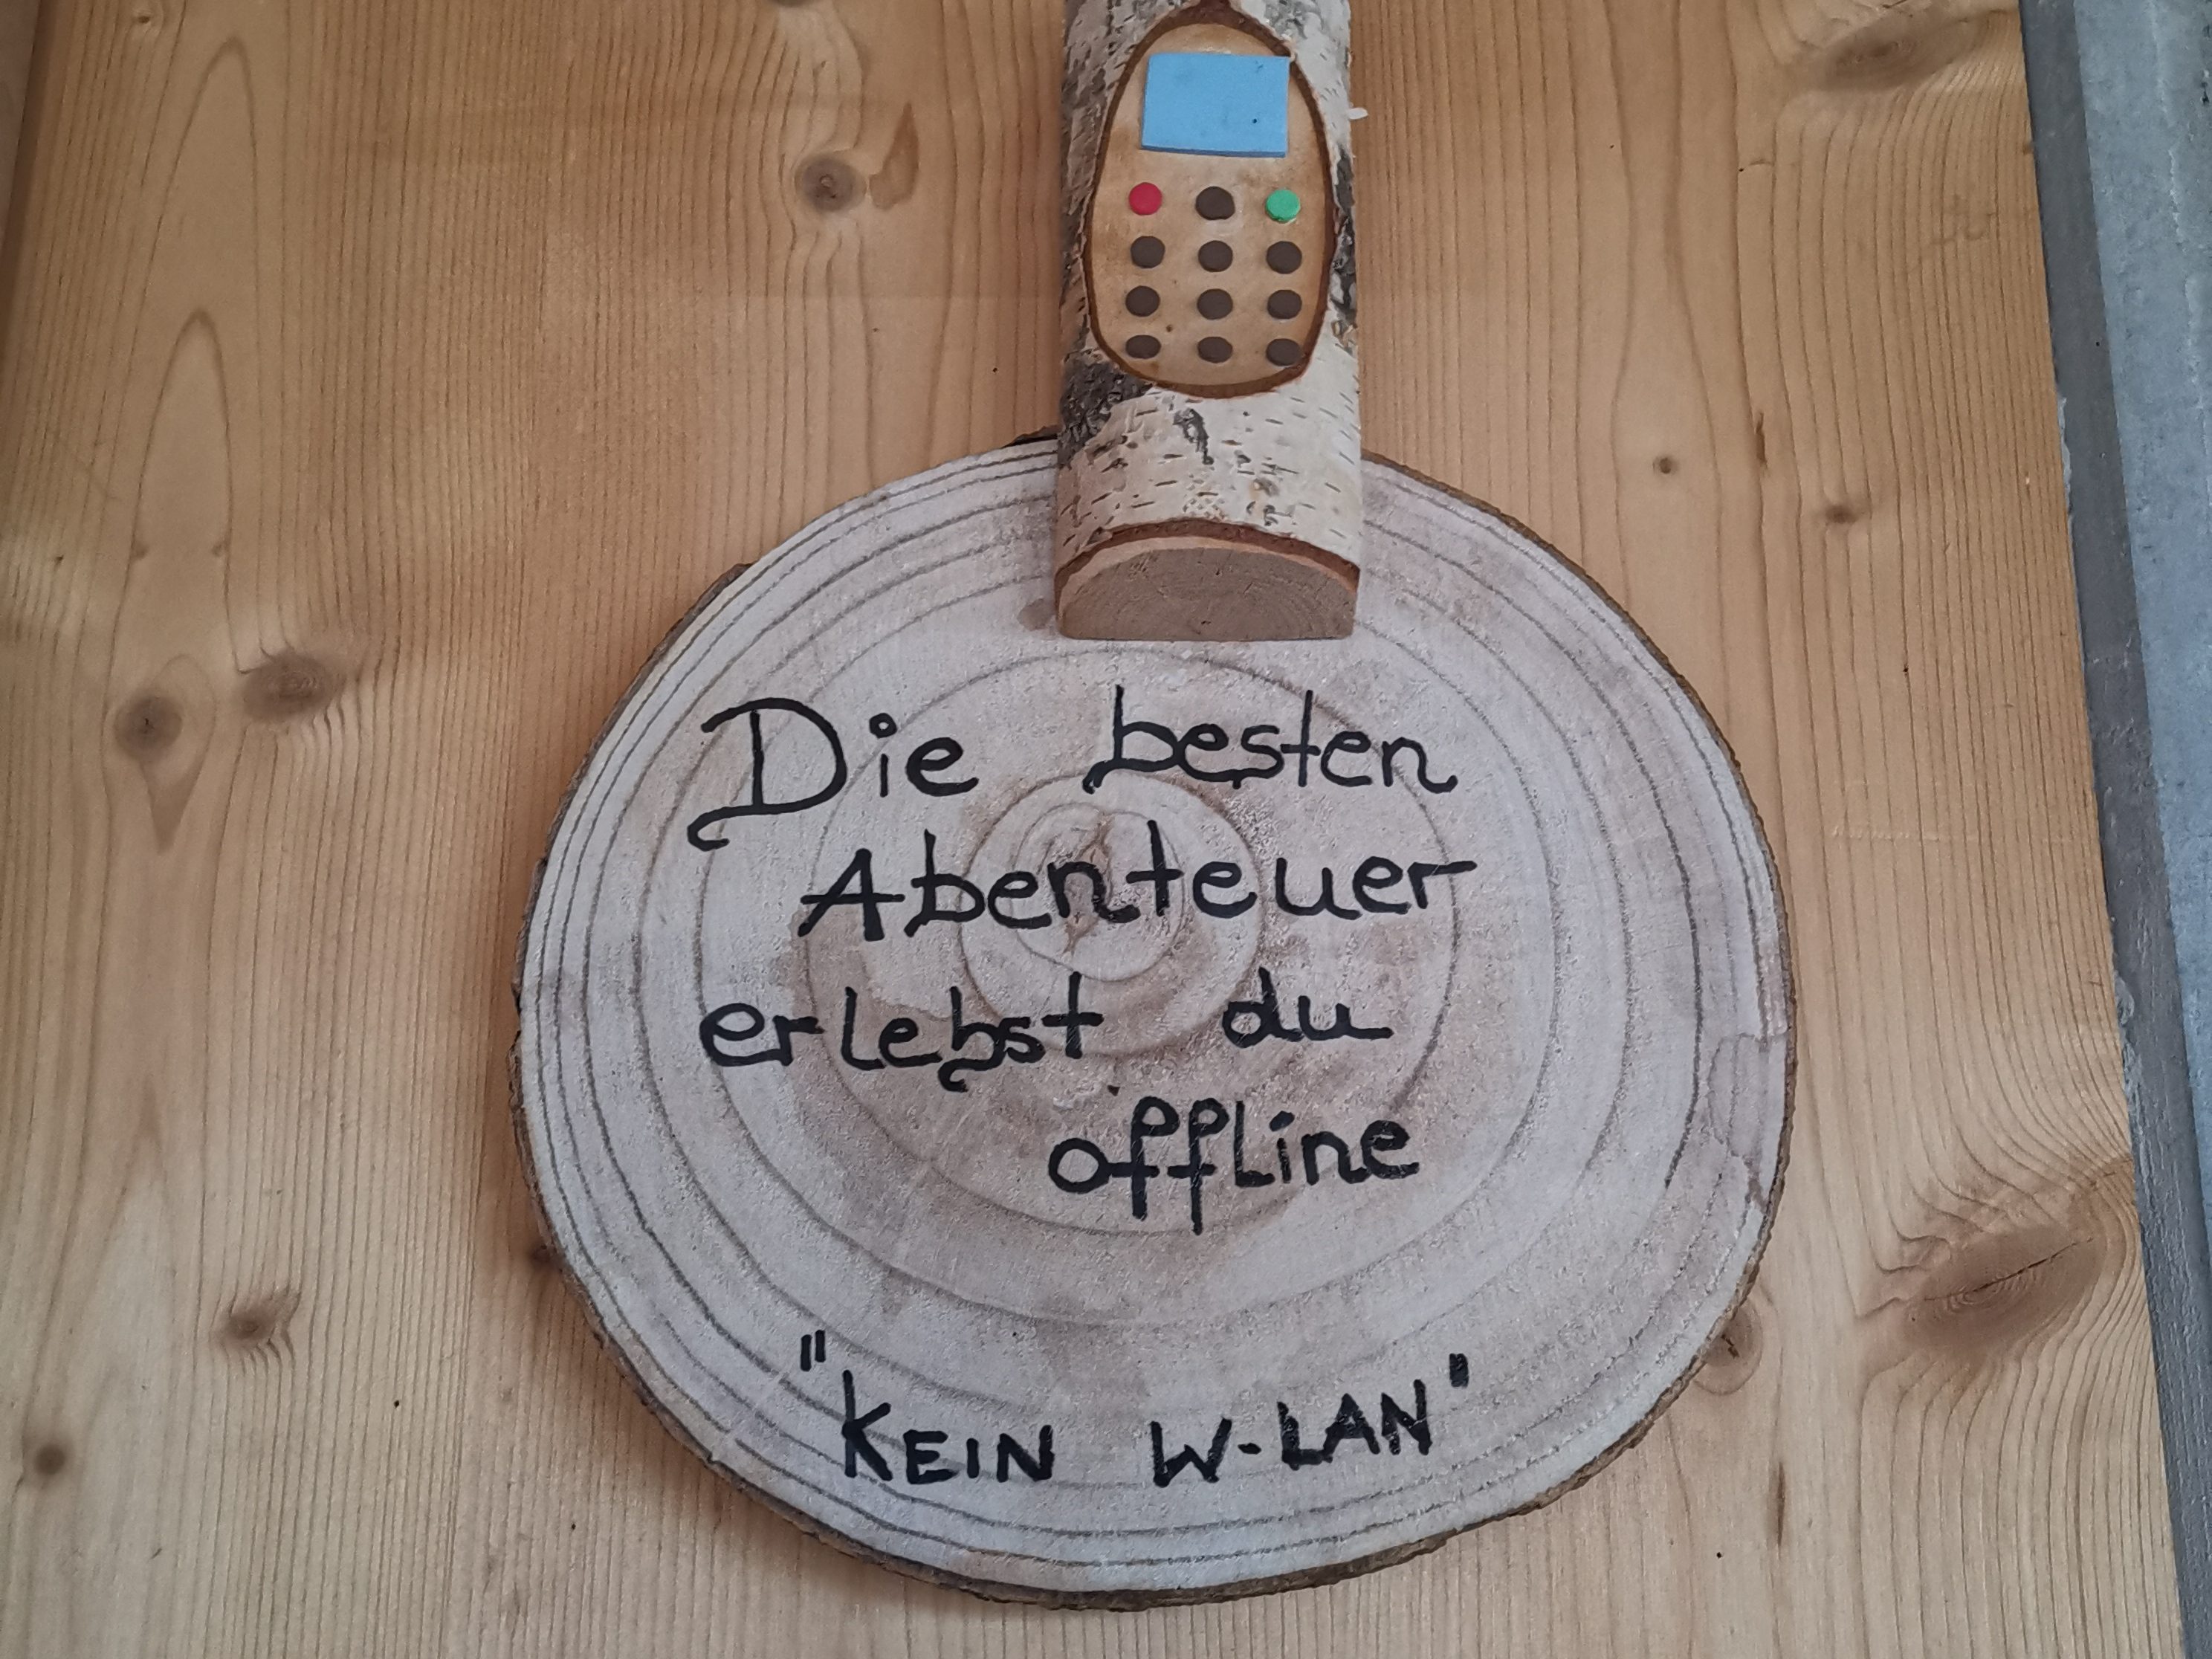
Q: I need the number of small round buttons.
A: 12